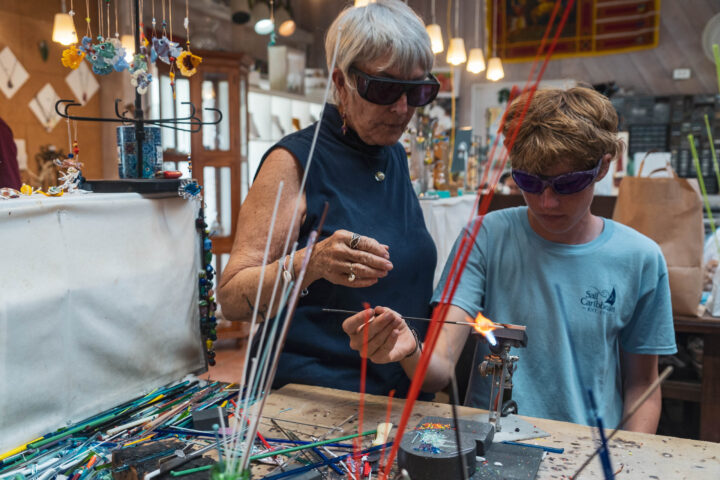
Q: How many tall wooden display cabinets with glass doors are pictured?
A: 1